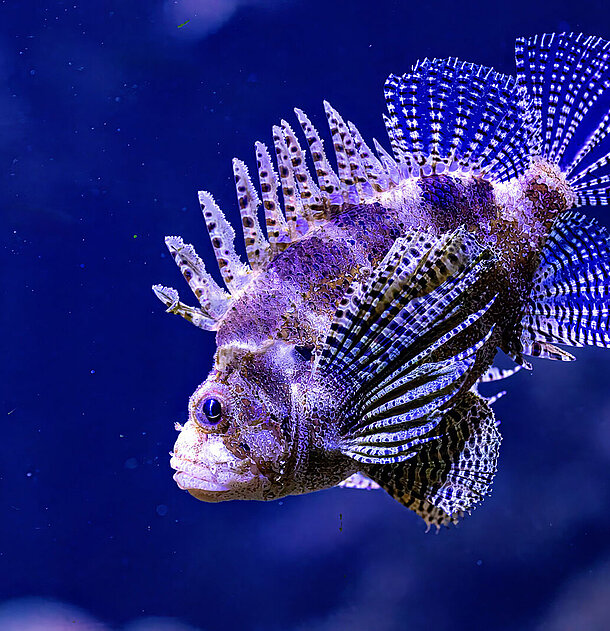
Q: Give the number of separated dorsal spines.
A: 11